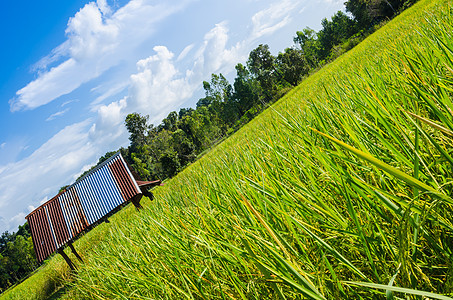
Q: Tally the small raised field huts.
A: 1